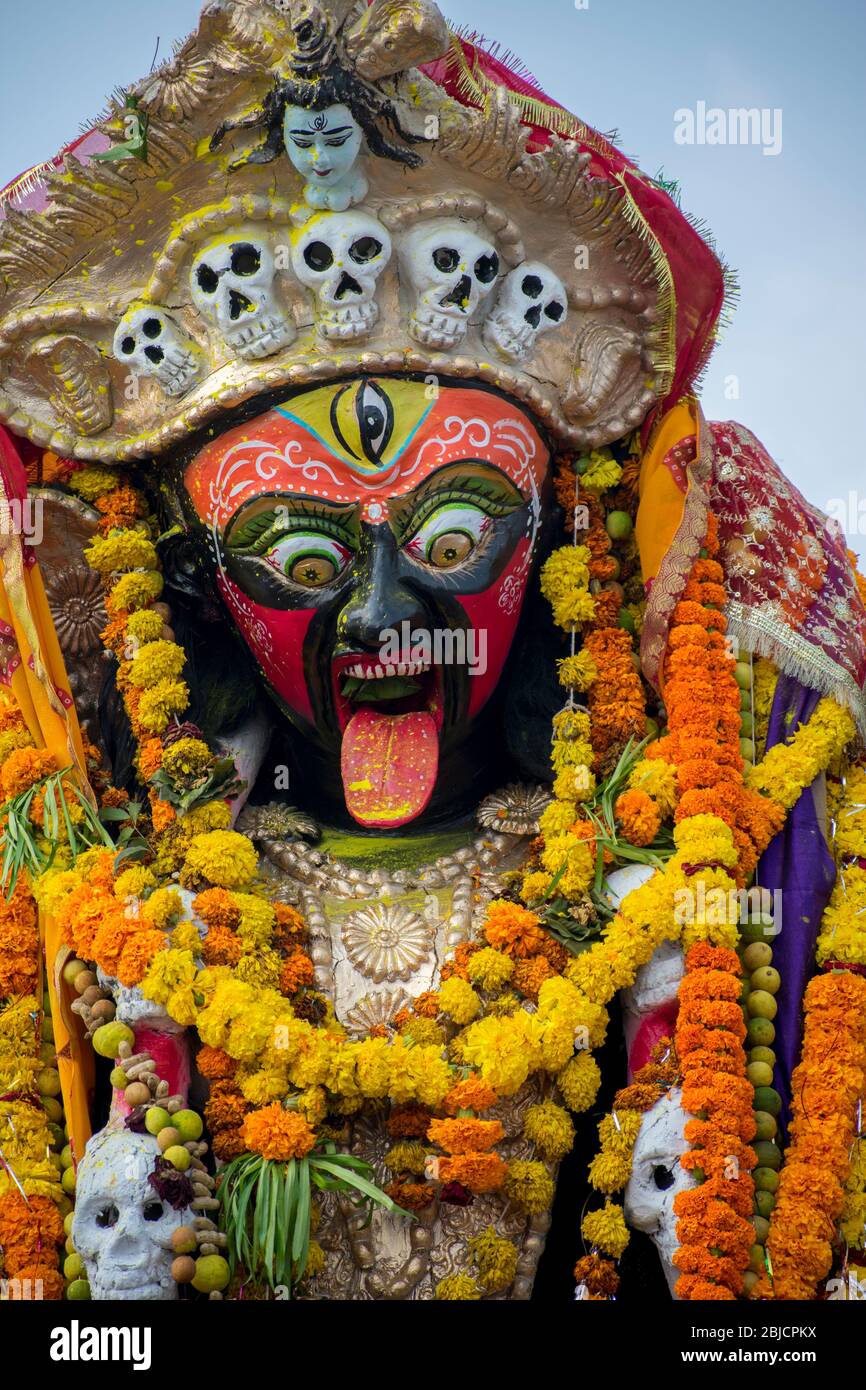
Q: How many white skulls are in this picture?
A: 7